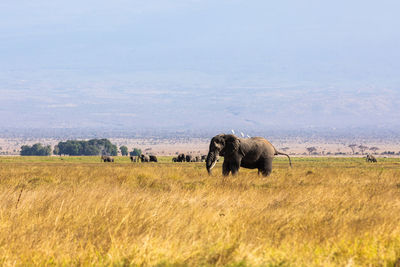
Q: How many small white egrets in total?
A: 3